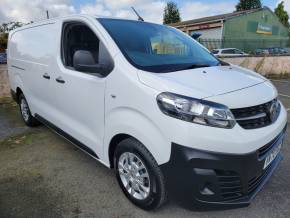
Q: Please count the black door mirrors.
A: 1